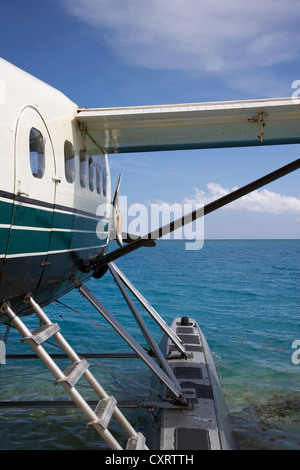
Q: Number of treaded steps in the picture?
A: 4